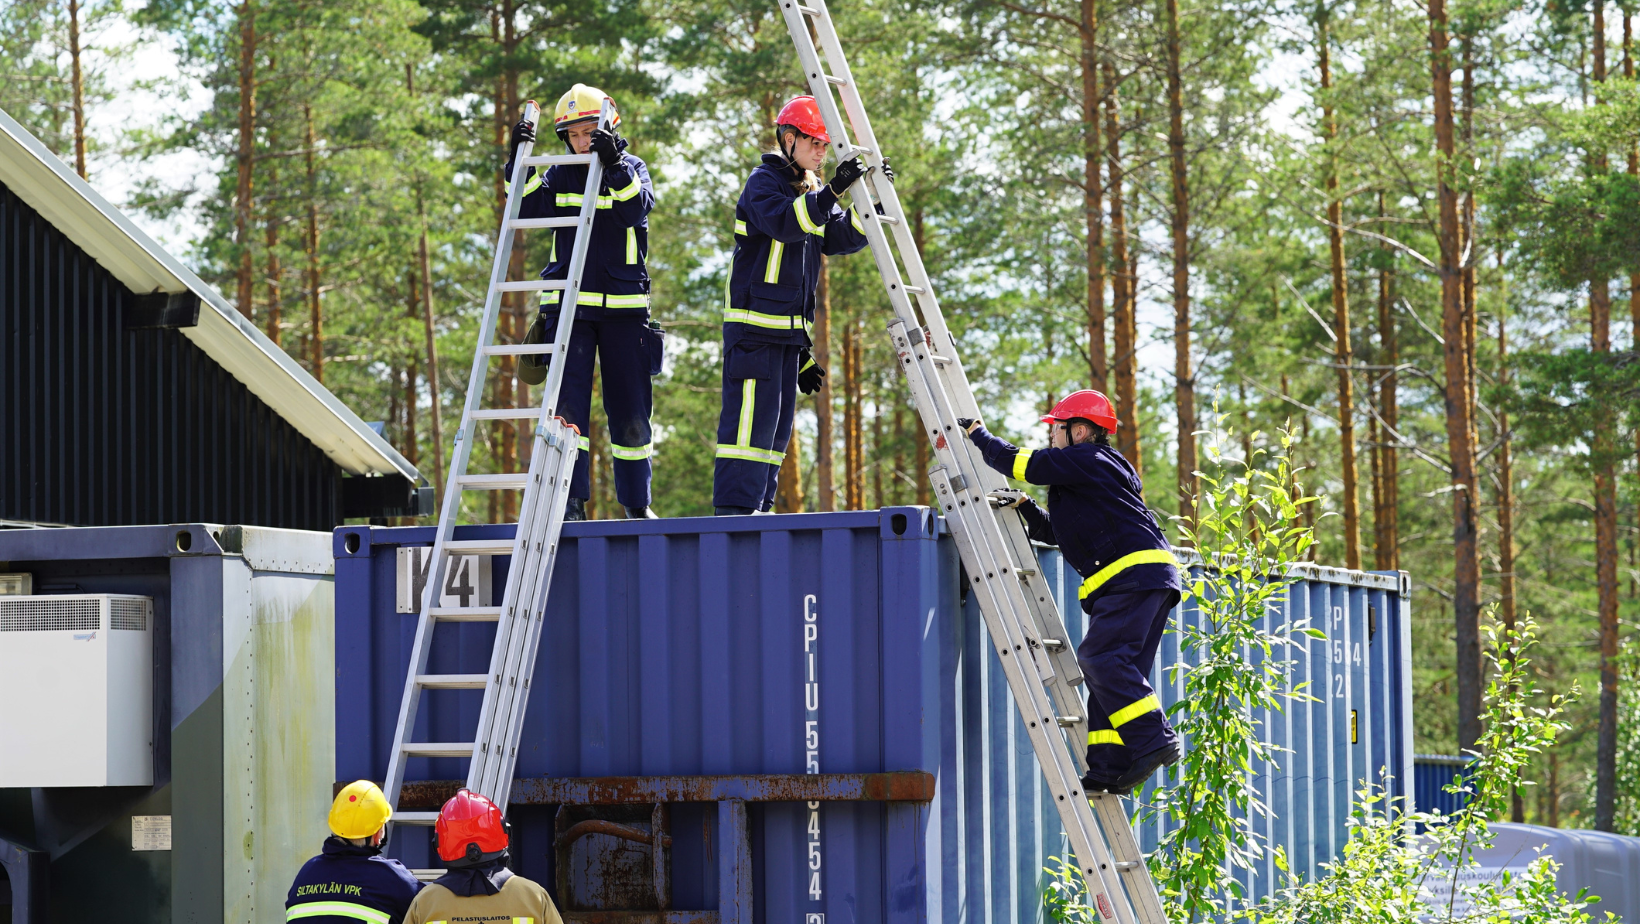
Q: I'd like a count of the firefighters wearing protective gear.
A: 5